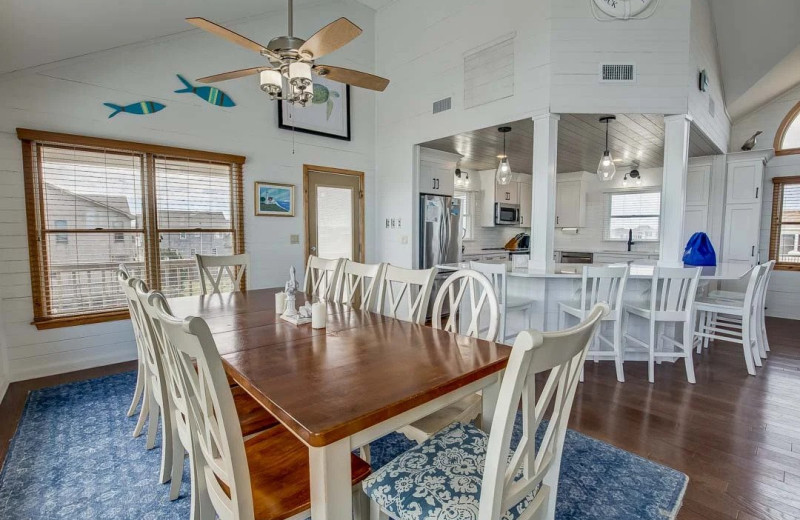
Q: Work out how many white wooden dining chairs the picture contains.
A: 10